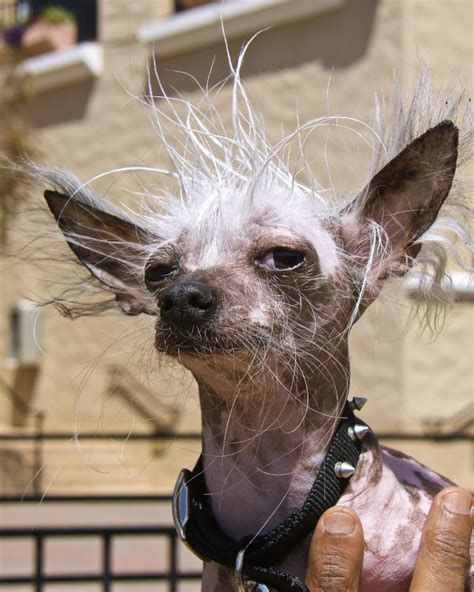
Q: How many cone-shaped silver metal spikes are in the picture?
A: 3